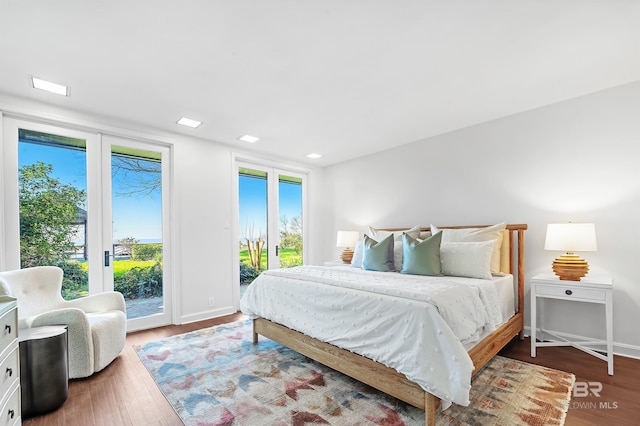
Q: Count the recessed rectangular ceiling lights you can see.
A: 4